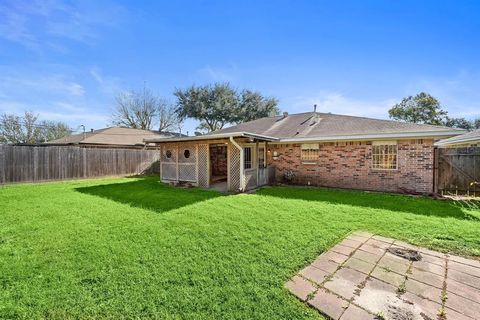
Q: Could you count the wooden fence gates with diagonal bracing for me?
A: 1